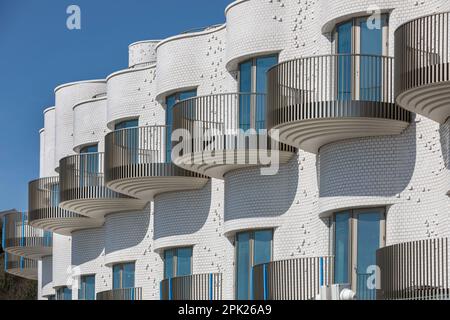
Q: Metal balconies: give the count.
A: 12